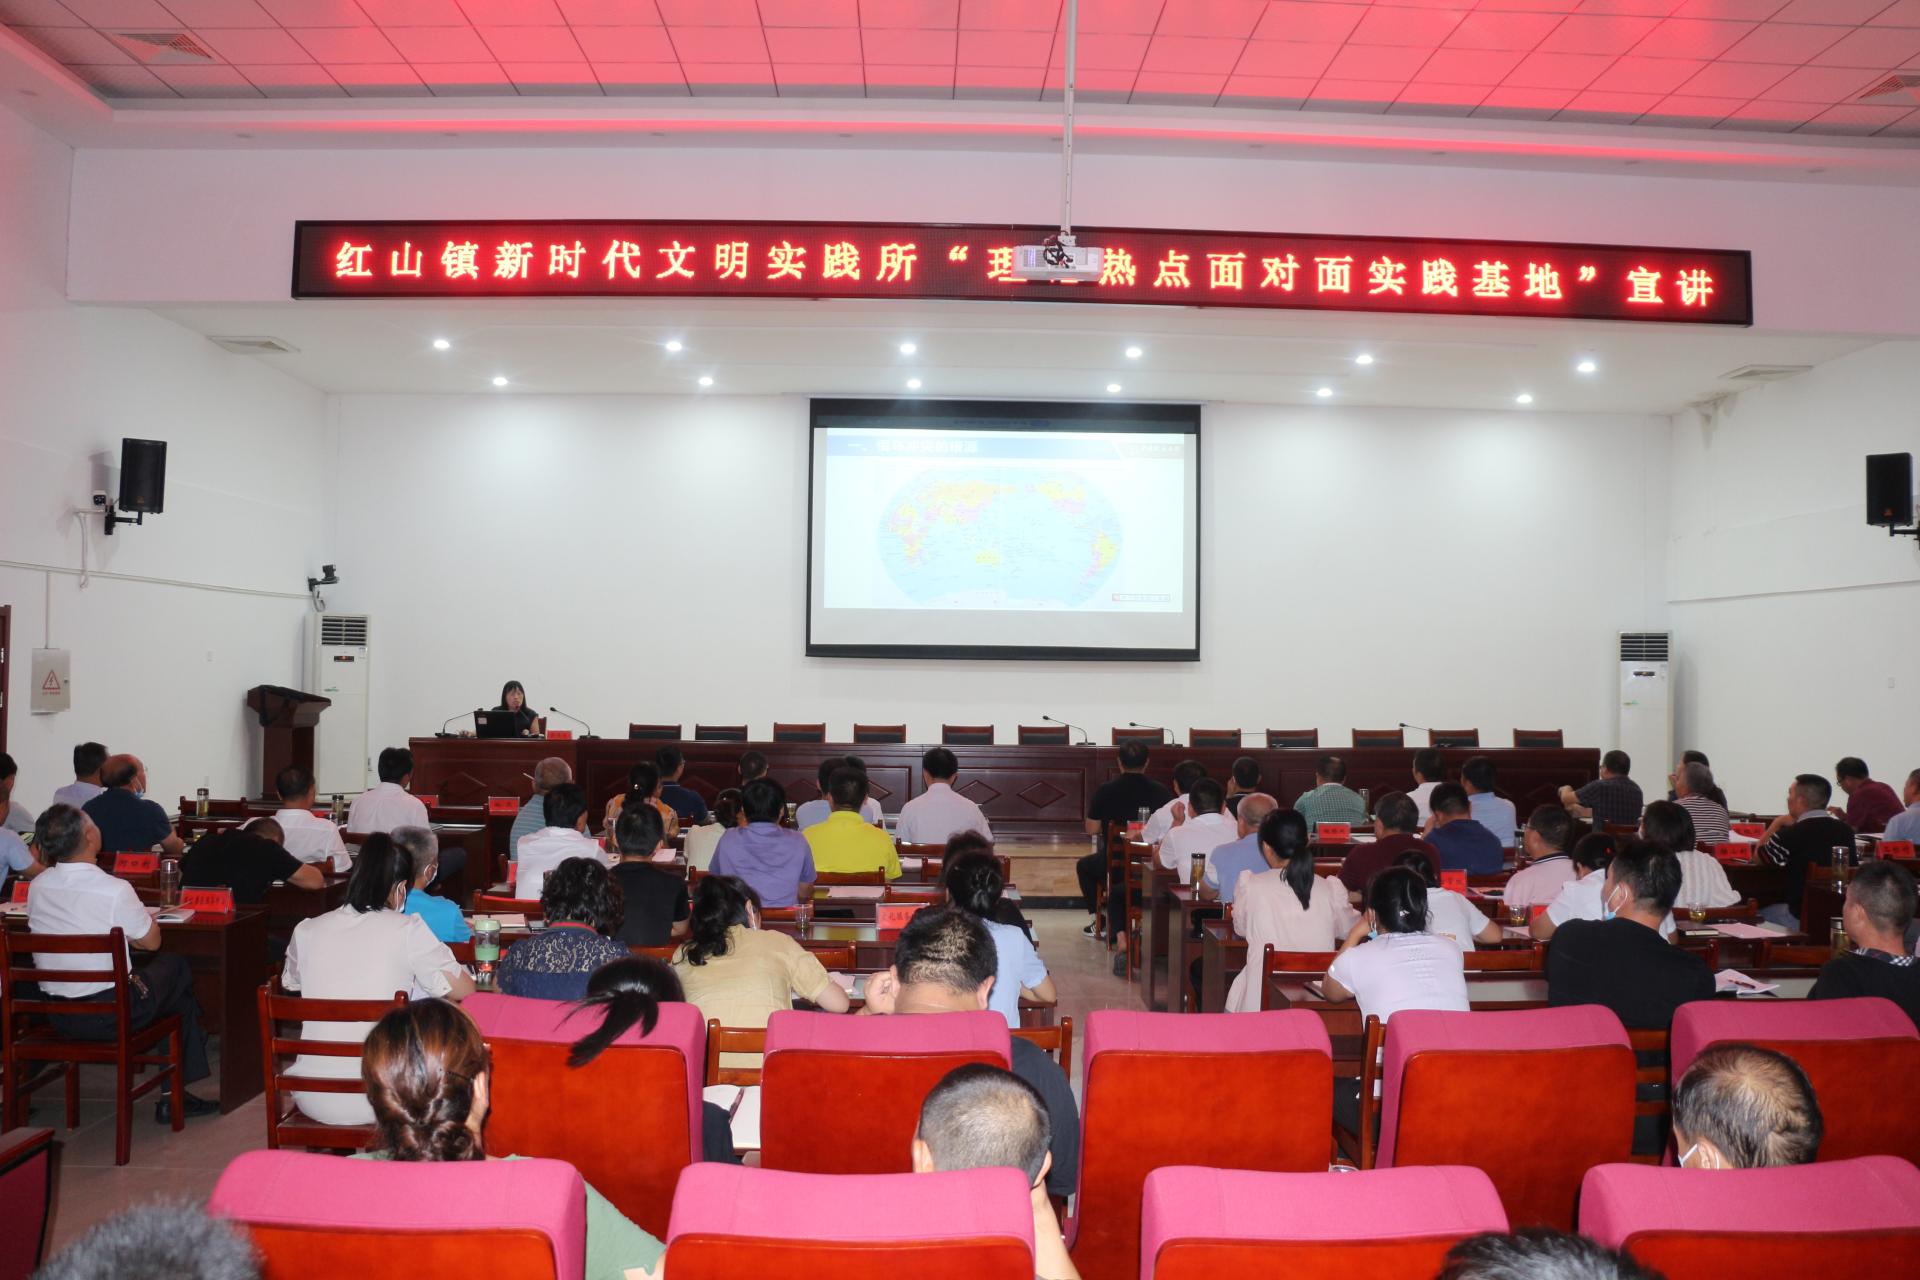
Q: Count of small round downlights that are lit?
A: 12